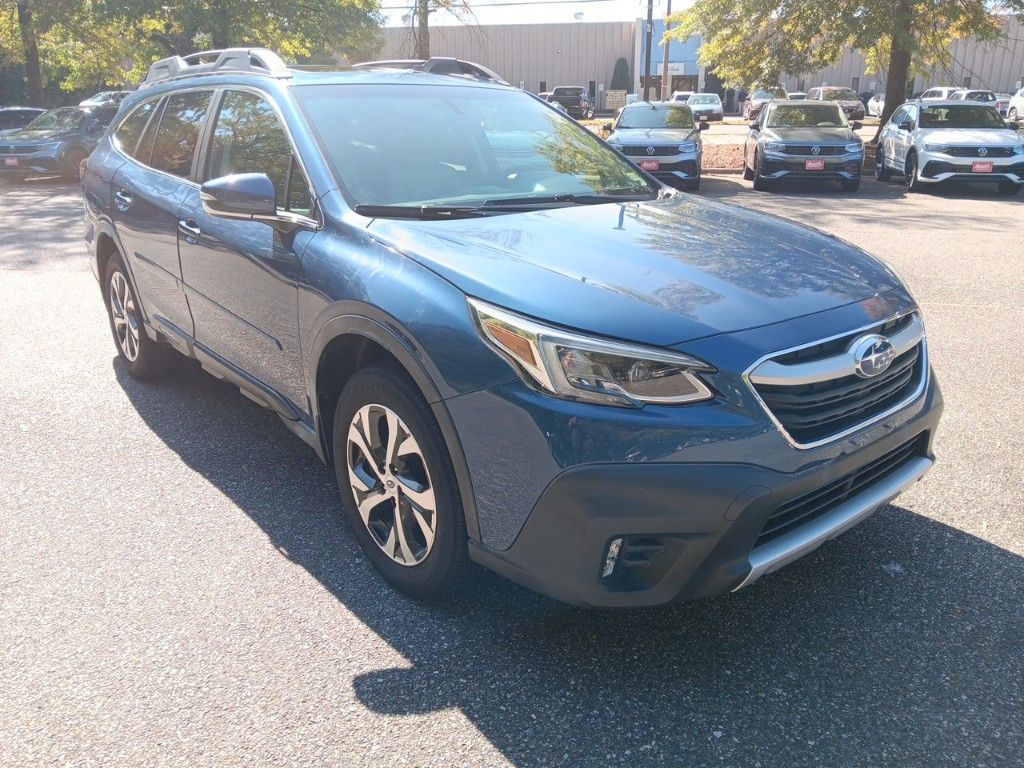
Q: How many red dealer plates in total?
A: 4